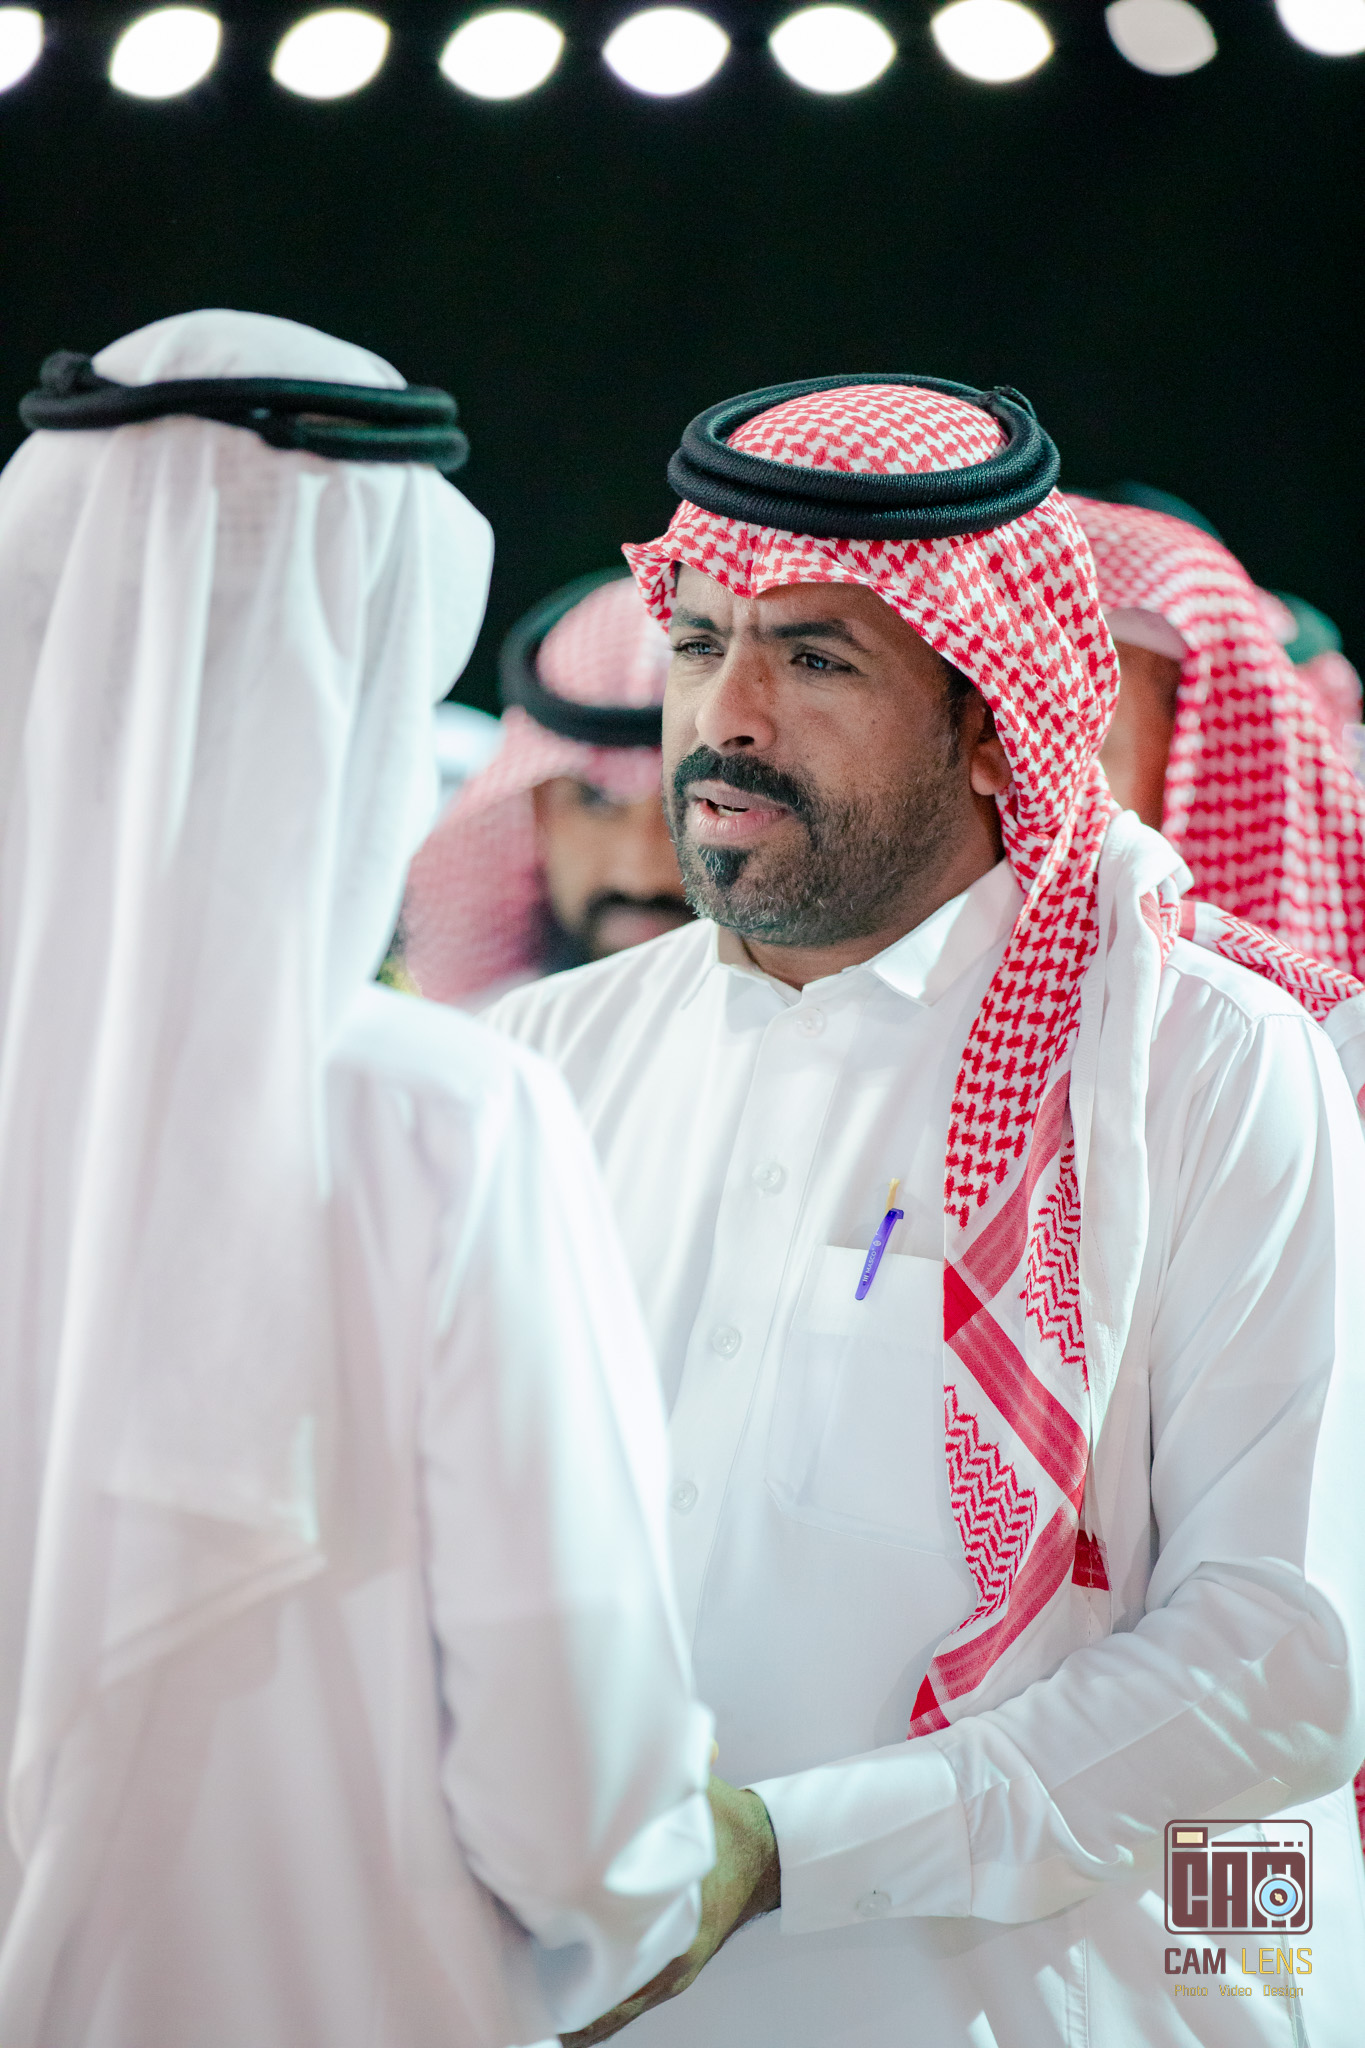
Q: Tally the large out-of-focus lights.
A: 9